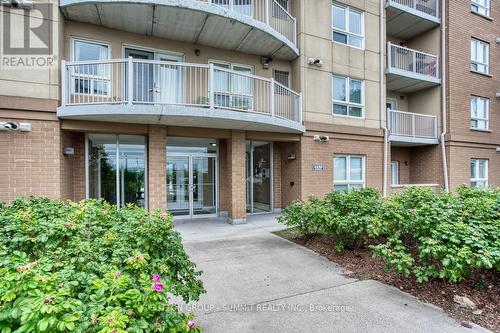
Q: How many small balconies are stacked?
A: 3